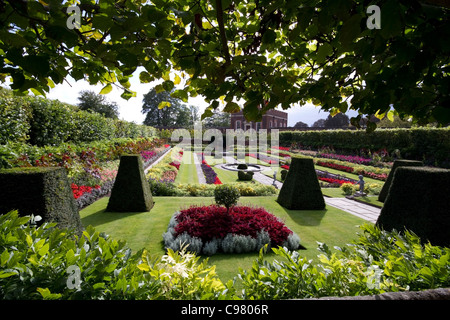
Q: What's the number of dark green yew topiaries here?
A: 5